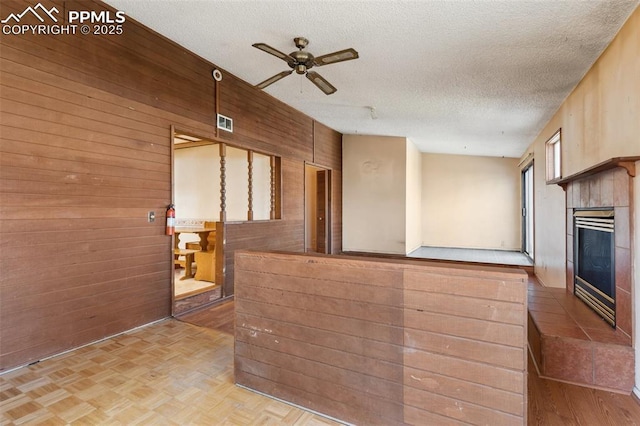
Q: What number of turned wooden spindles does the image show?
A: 3